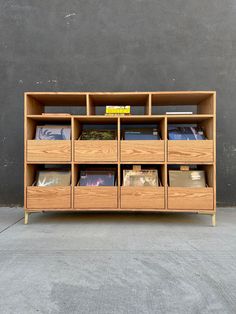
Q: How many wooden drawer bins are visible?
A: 8